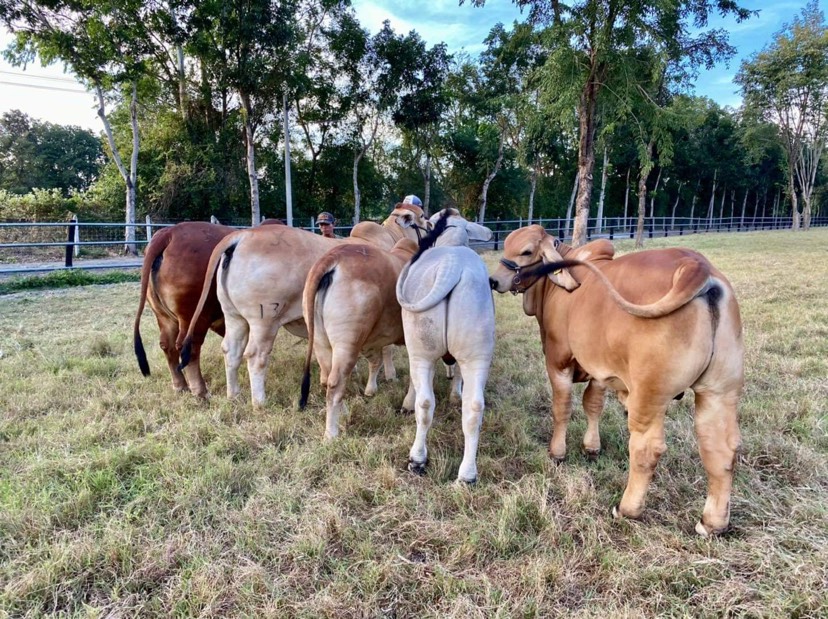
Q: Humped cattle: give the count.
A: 5